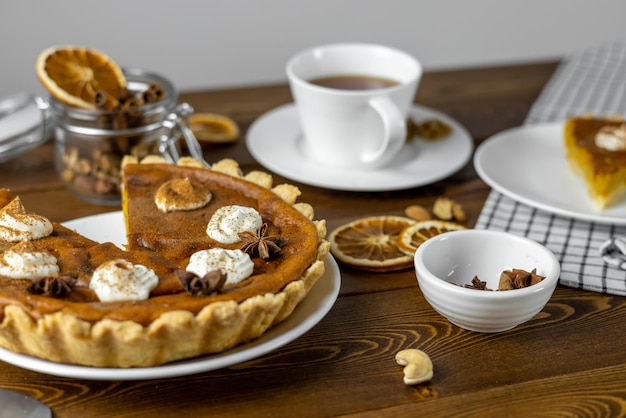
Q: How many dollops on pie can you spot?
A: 6